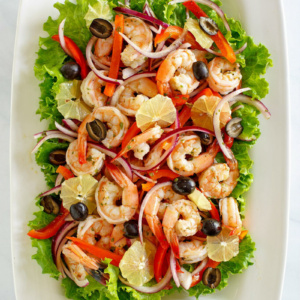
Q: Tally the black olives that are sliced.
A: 7